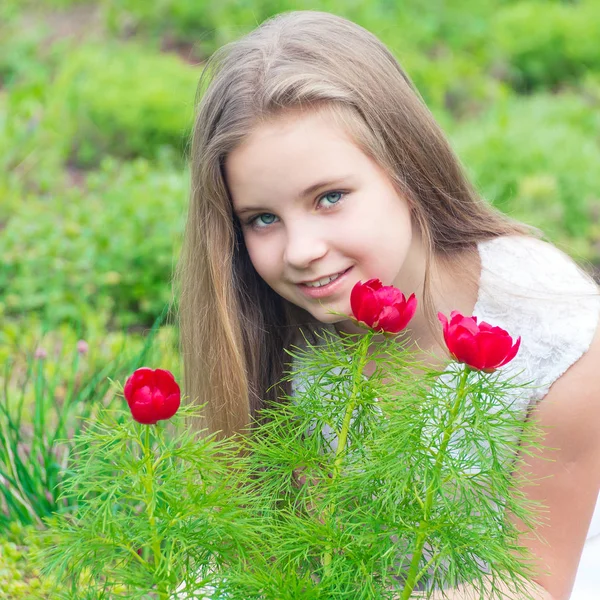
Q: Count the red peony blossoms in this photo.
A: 3